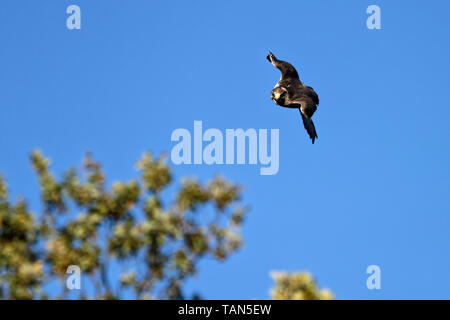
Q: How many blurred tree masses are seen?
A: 2